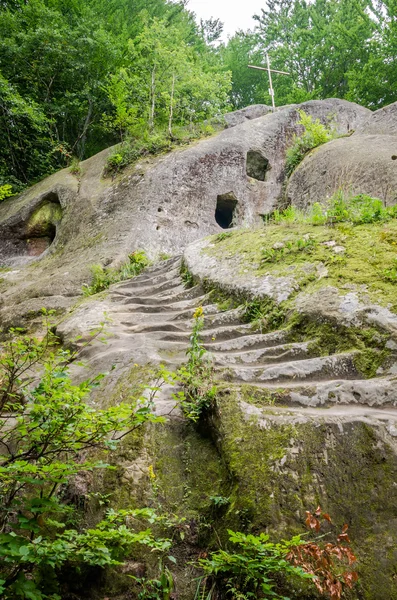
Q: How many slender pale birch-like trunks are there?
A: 2